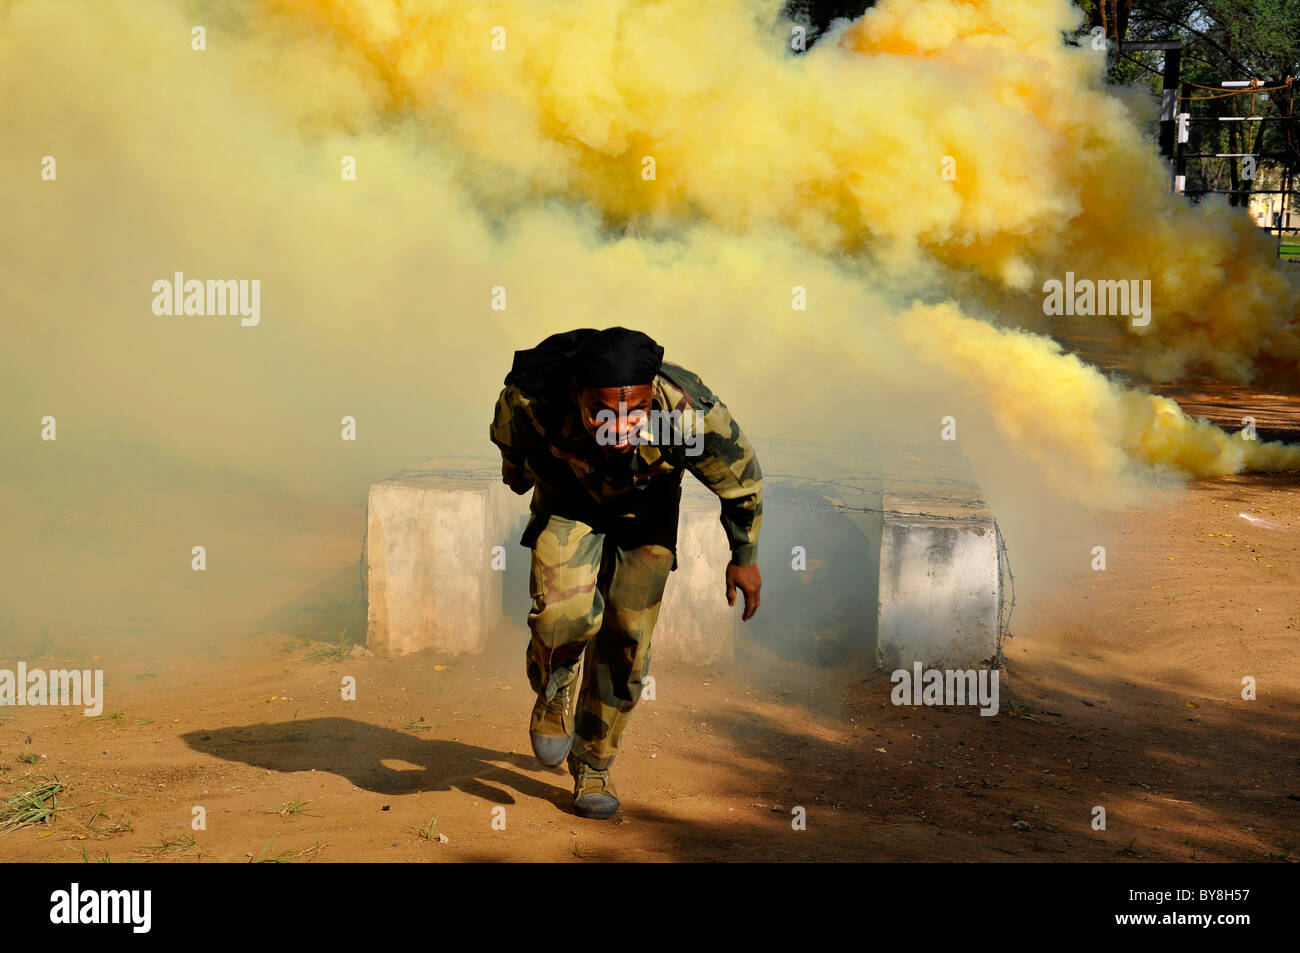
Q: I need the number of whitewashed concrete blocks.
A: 3